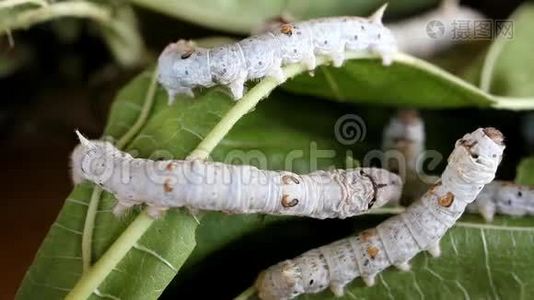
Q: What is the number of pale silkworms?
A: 6